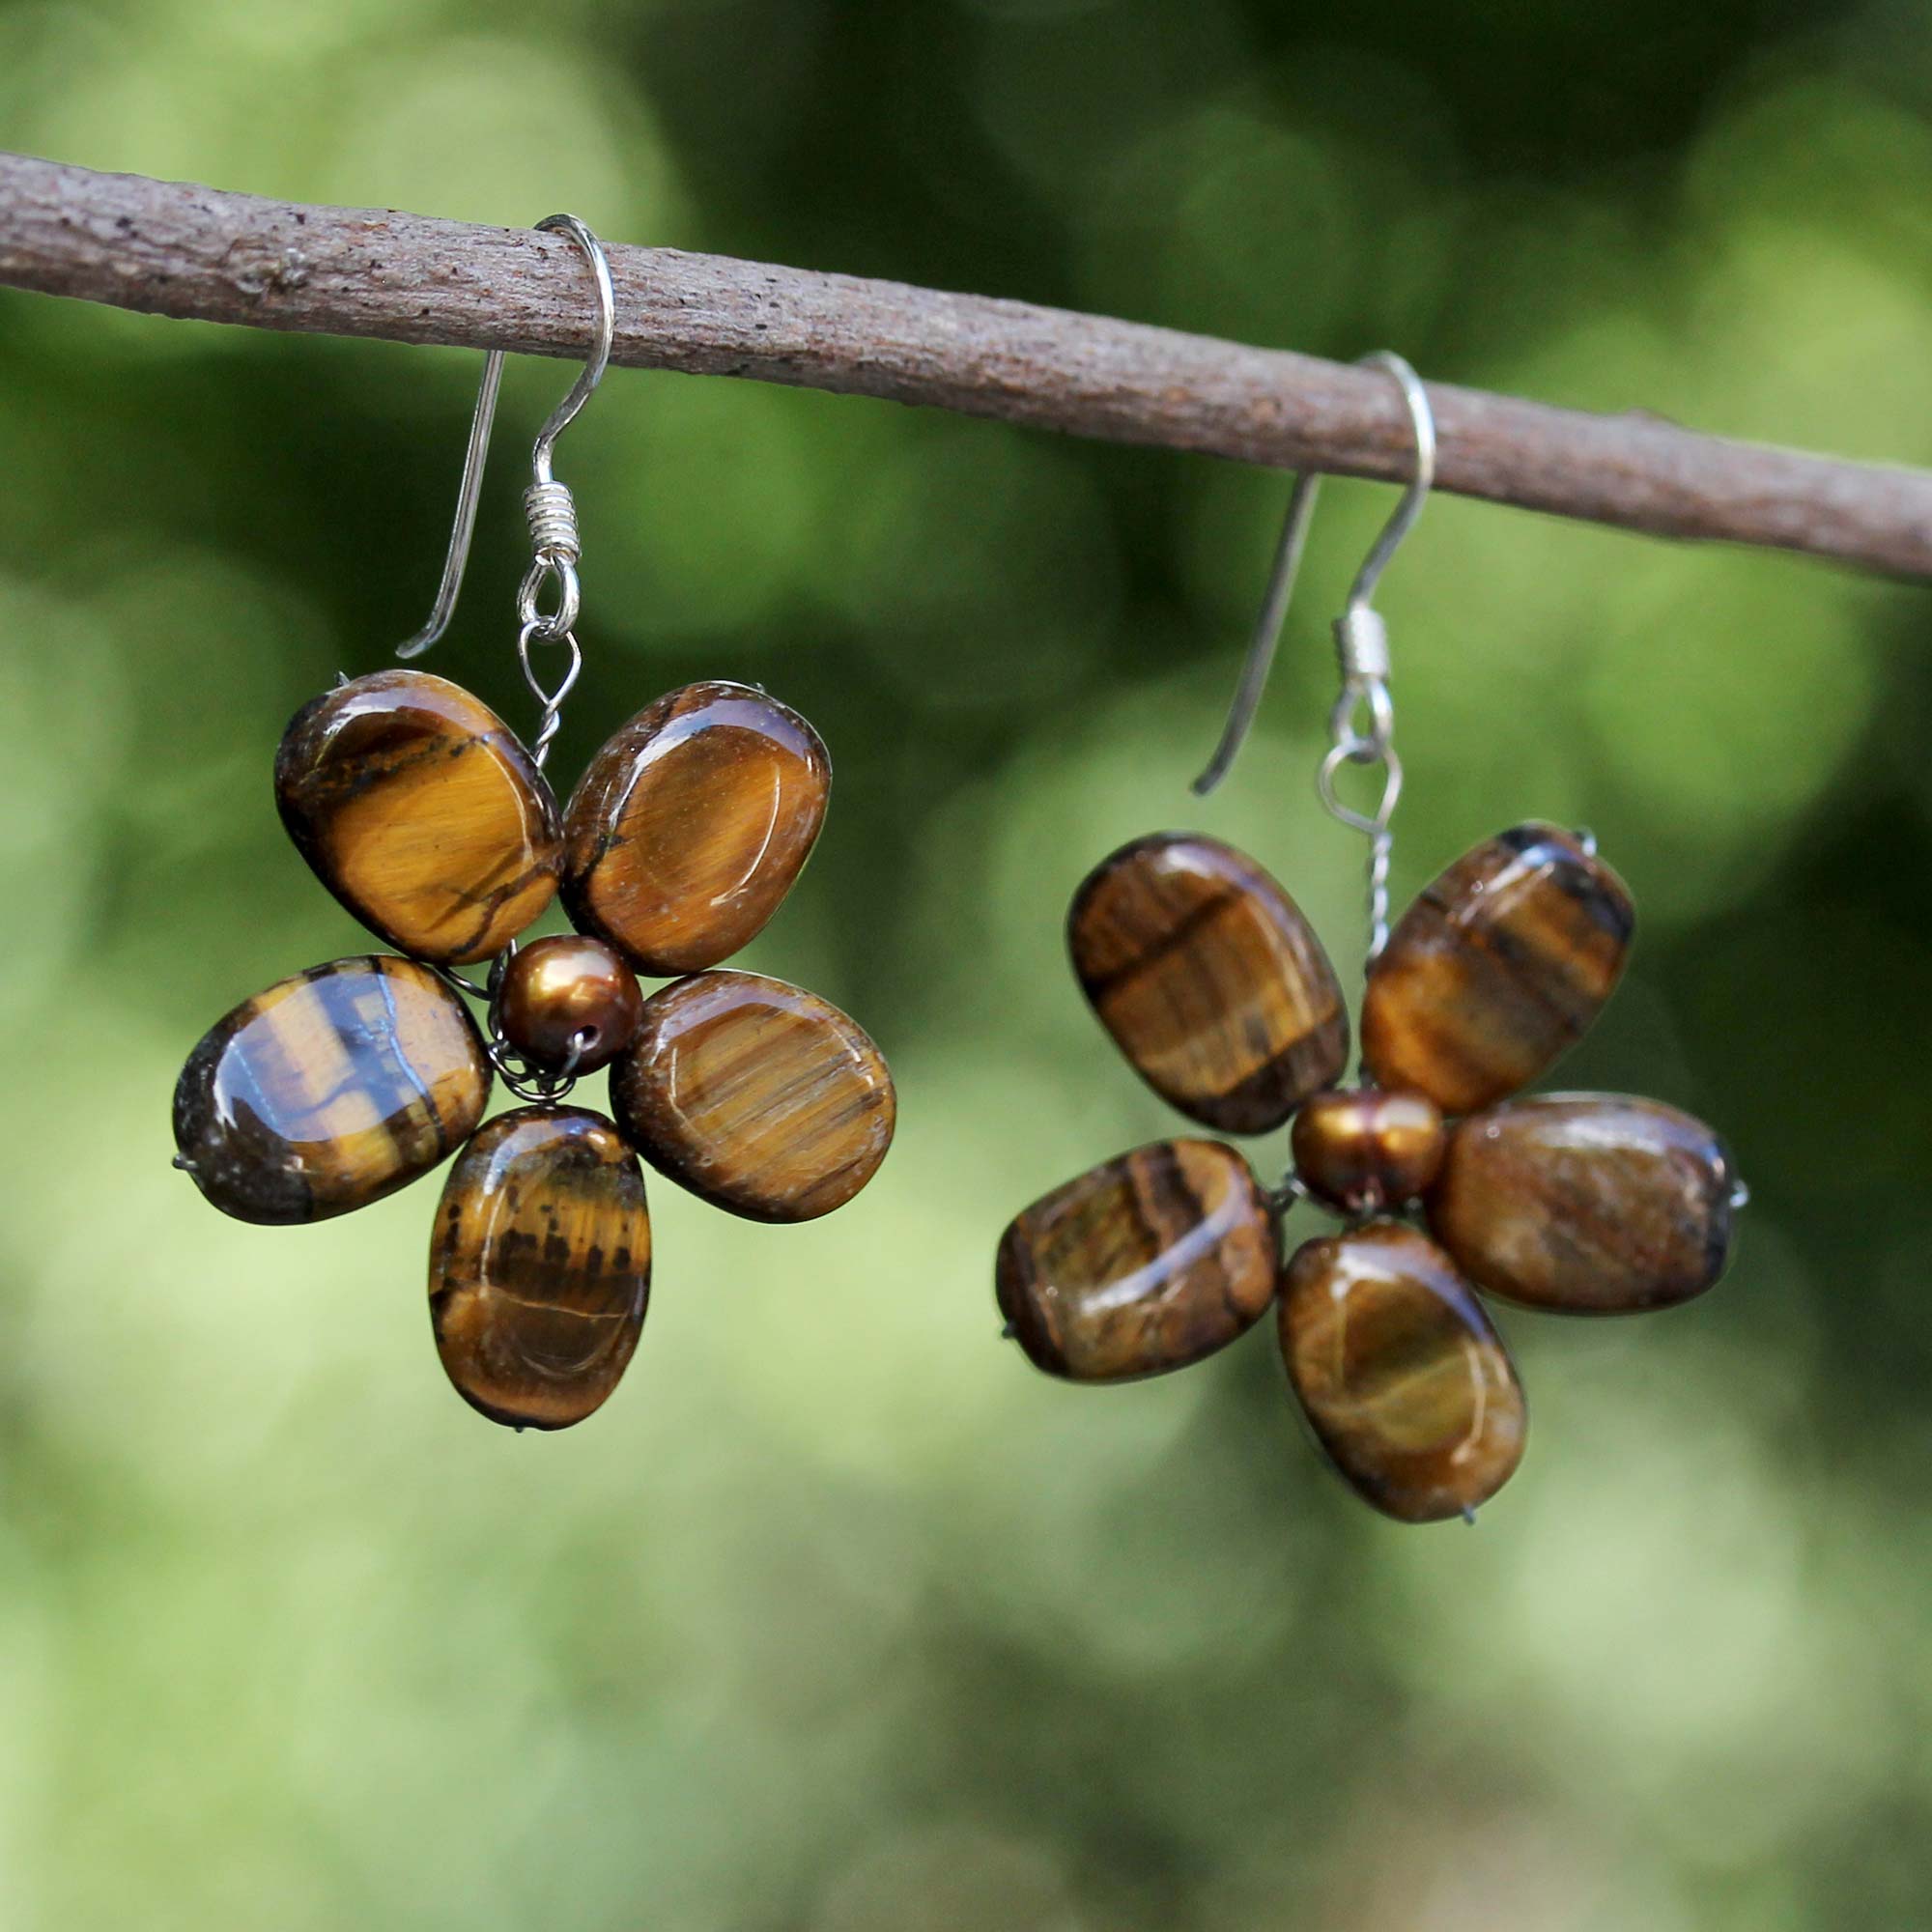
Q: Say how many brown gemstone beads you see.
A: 10